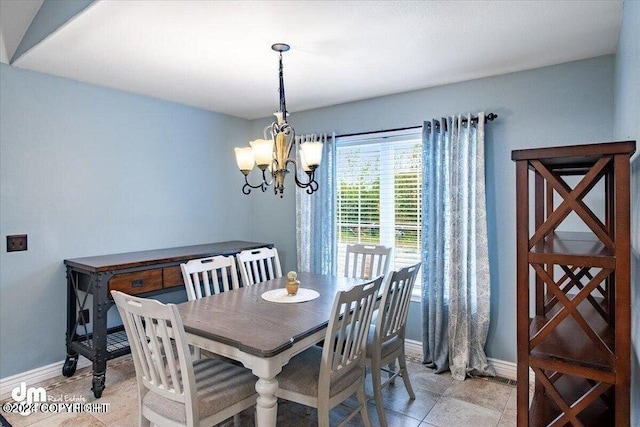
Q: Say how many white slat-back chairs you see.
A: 6